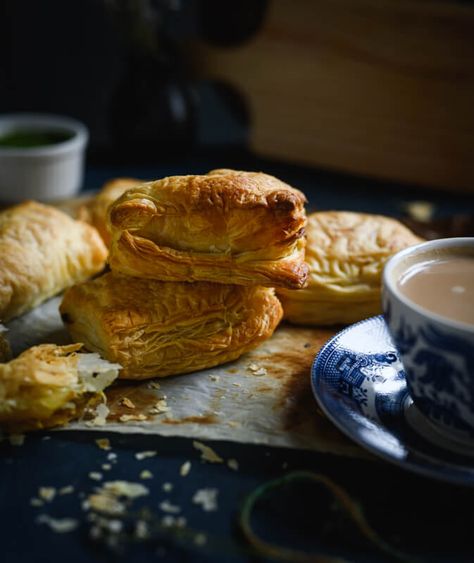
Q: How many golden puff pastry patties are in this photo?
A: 6